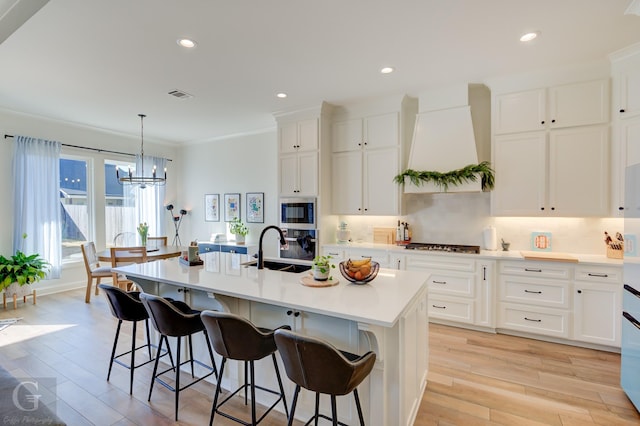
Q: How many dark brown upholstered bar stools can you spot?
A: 4